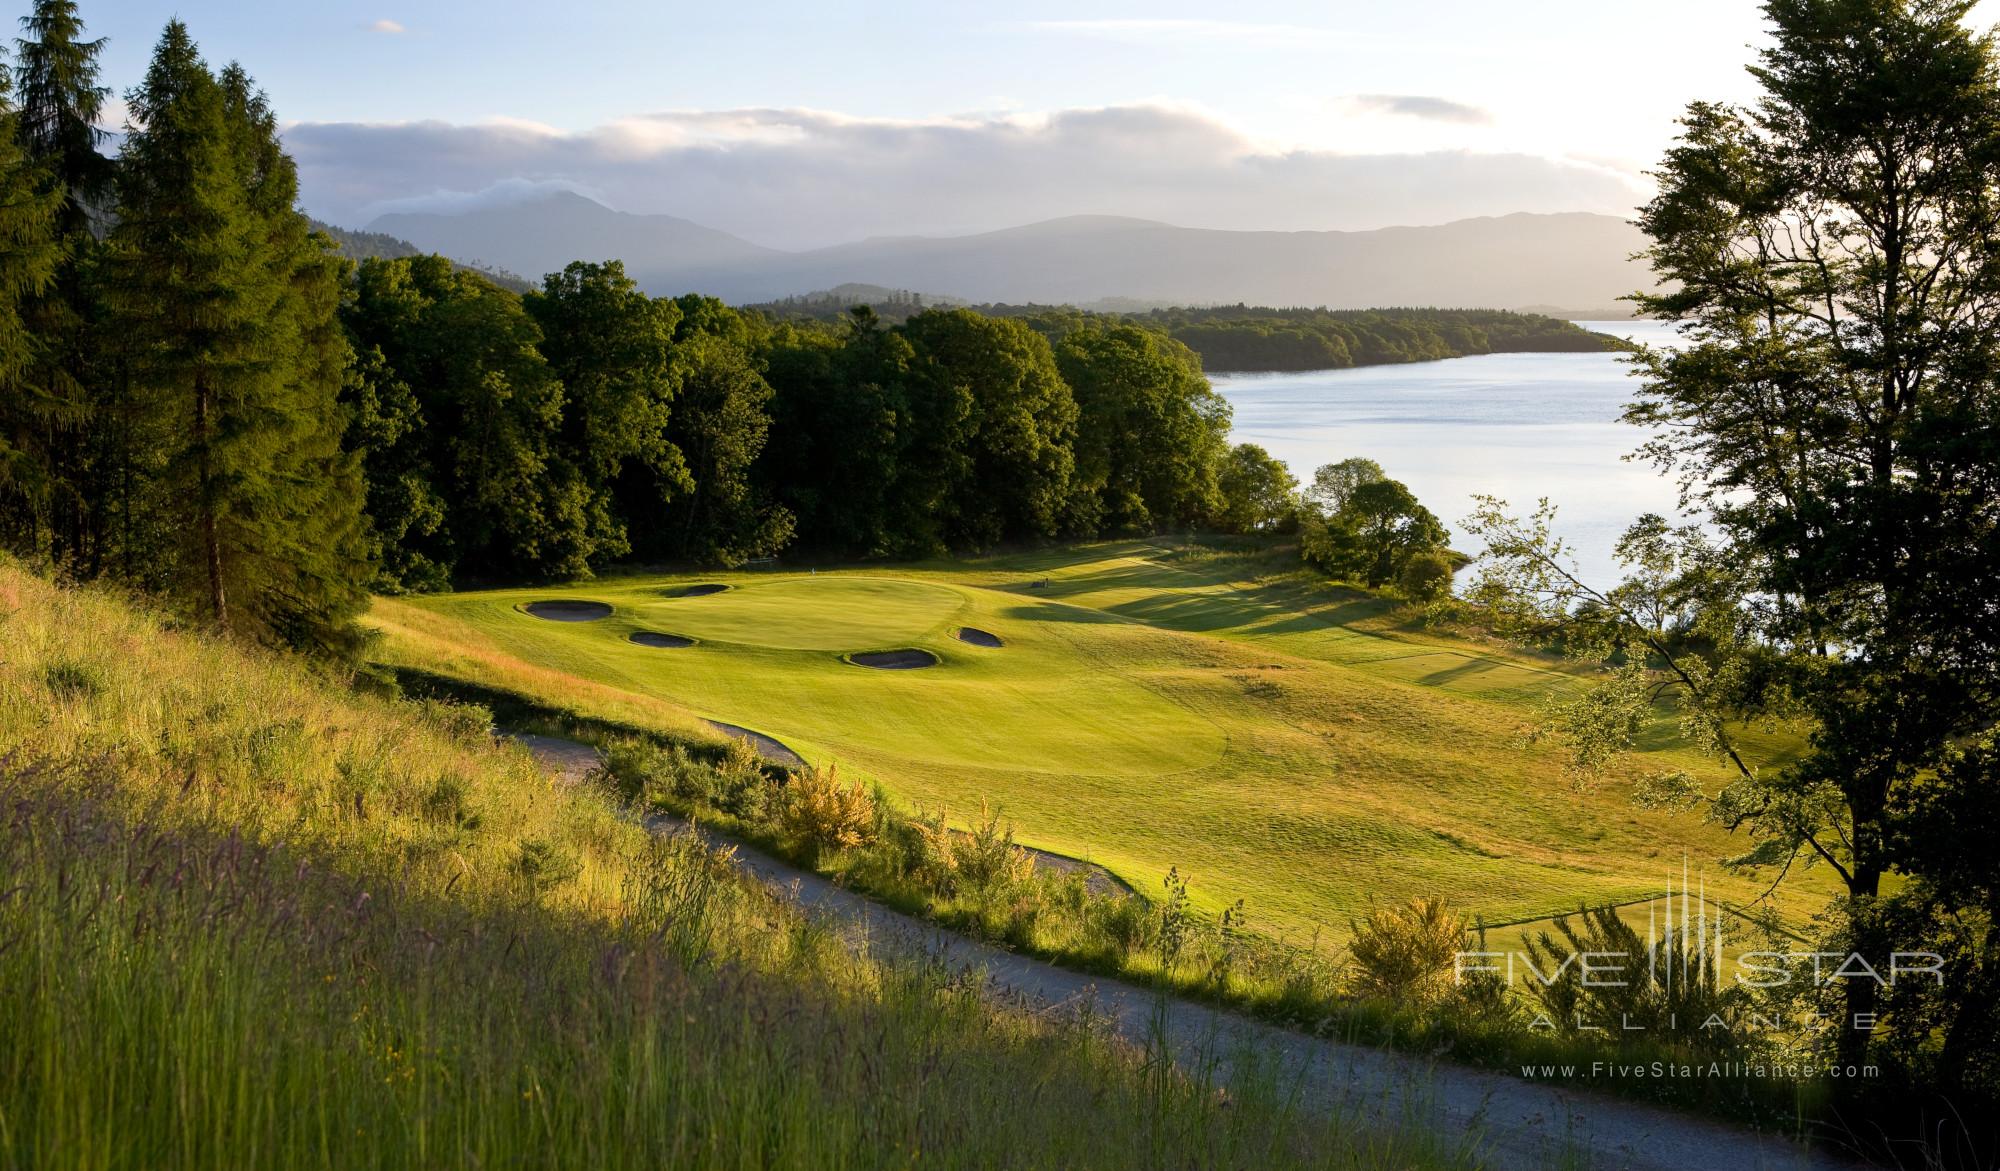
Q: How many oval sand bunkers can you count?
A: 5